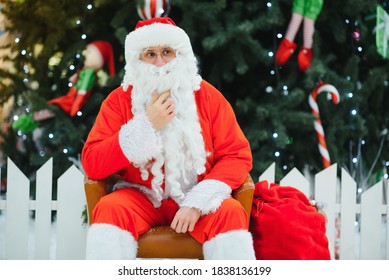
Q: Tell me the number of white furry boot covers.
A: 2